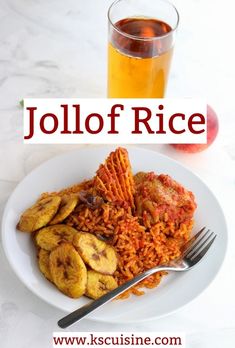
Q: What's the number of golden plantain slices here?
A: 7